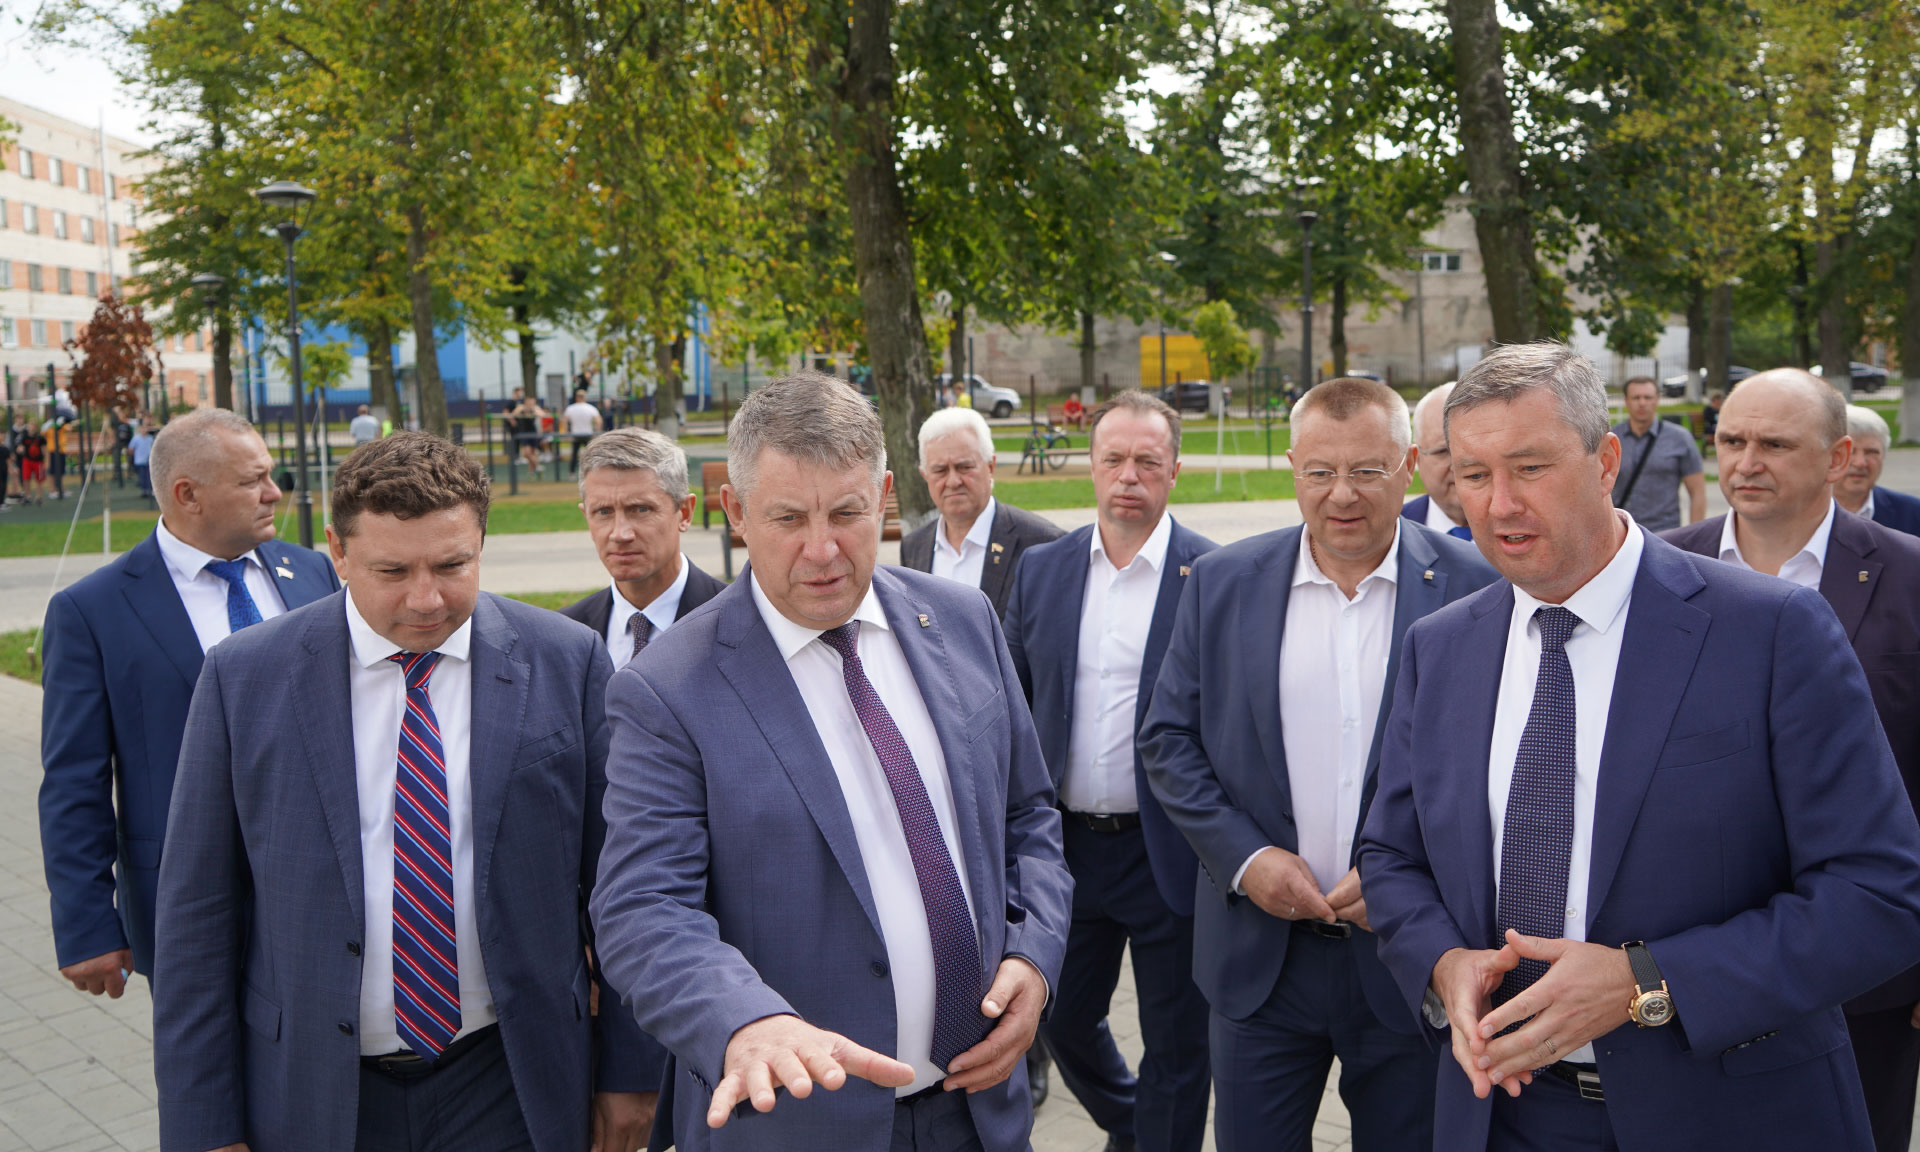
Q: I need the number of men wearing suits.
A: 11